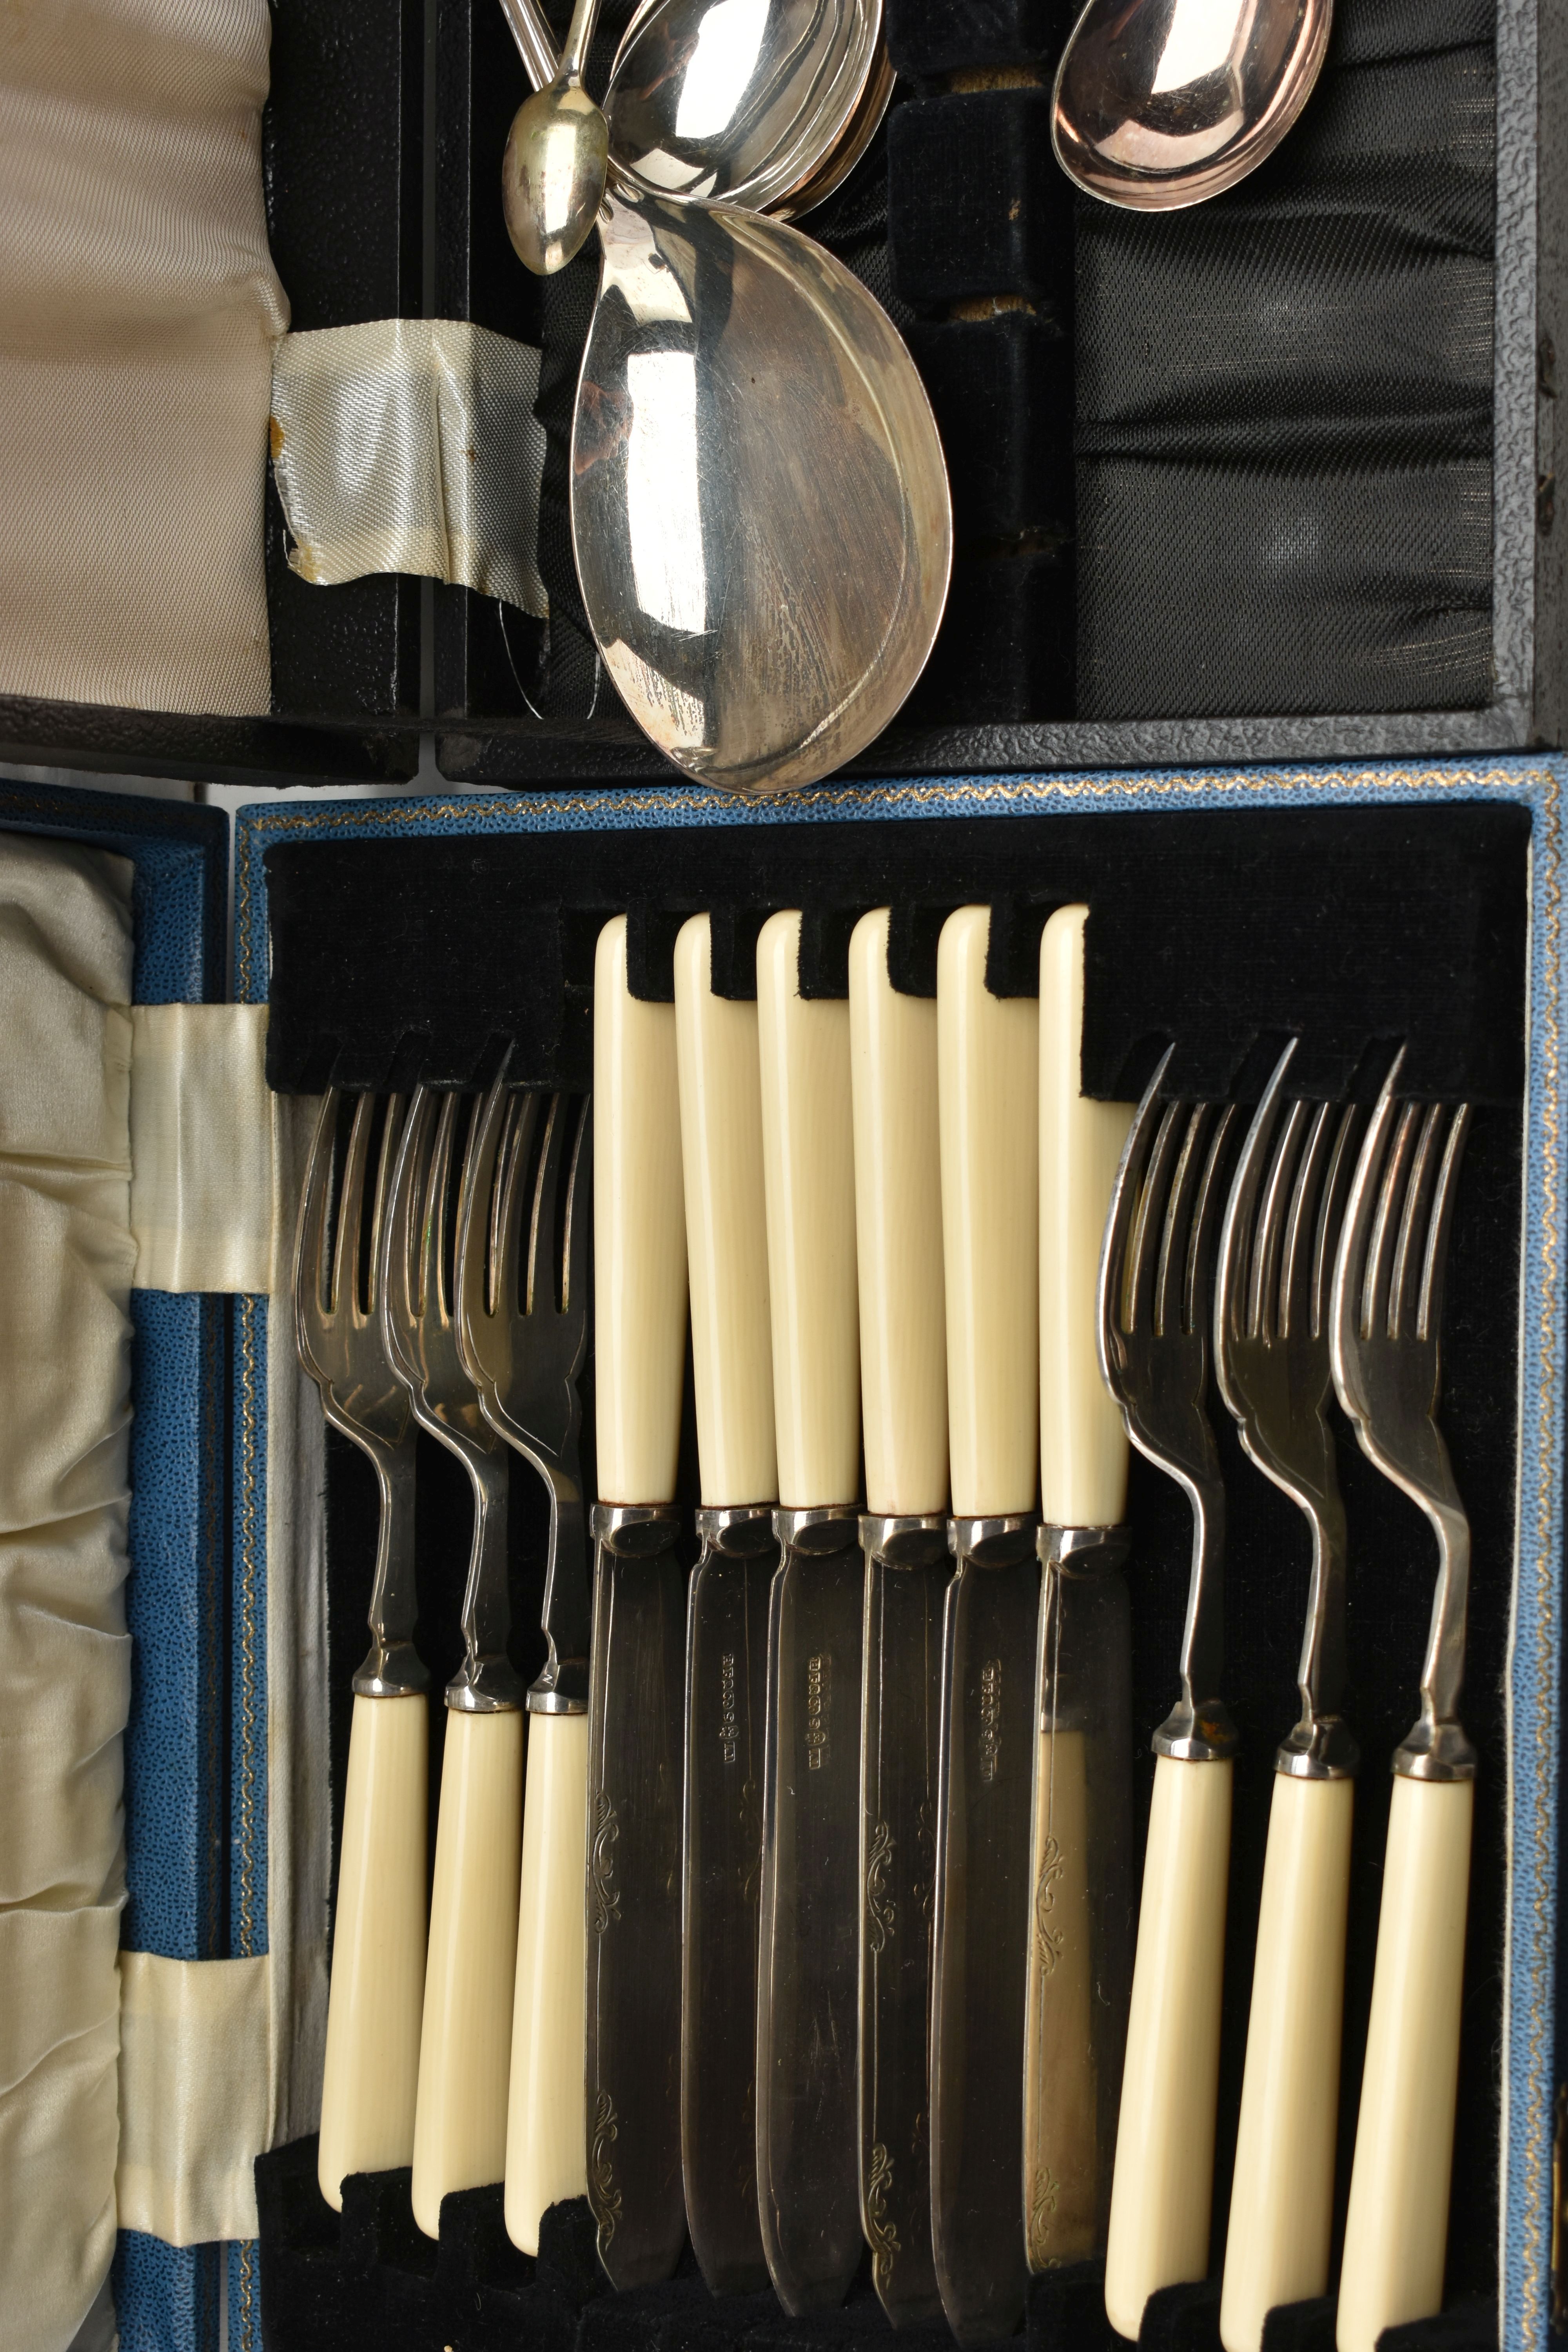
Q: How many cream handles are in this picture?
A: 12